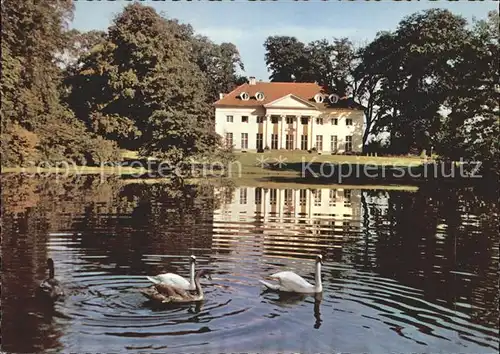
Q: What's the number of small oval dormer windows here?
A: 4